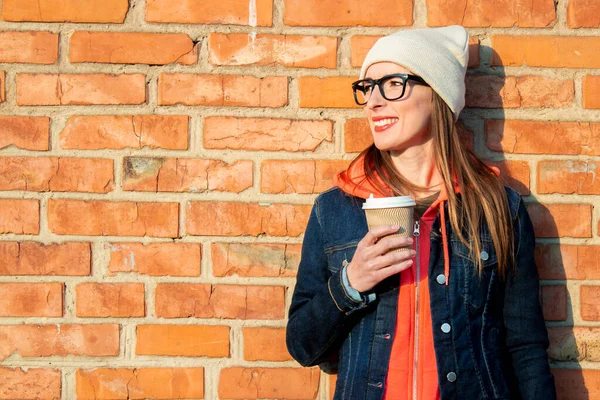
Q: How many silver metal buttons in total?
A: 4